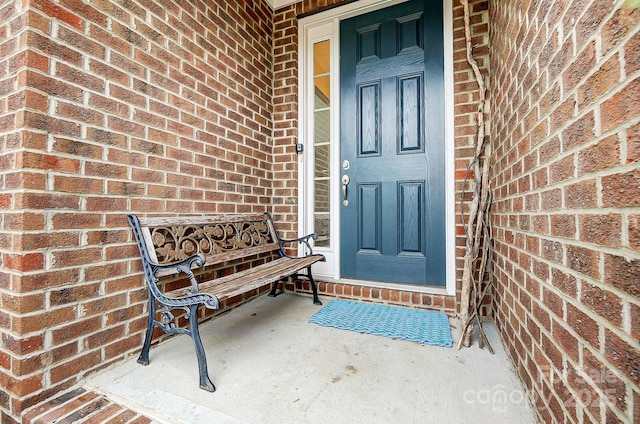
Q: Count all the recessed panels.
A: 6